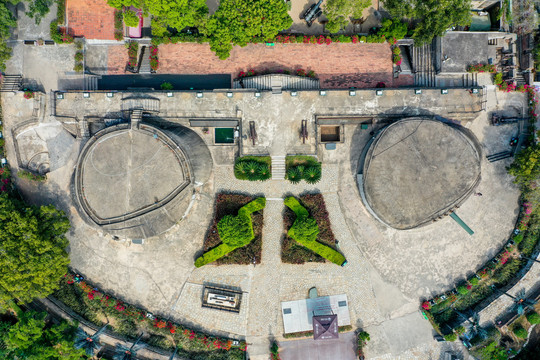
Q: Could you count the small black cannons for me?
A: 2